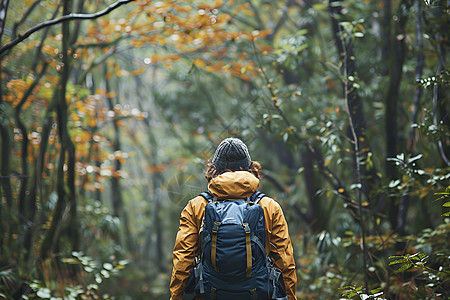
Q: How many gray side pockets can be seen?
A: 2